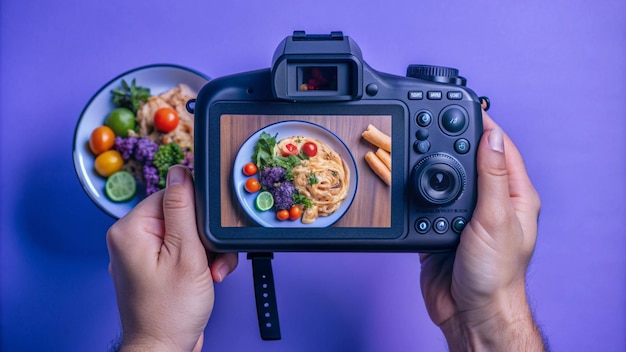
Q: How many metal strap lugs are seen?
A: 2